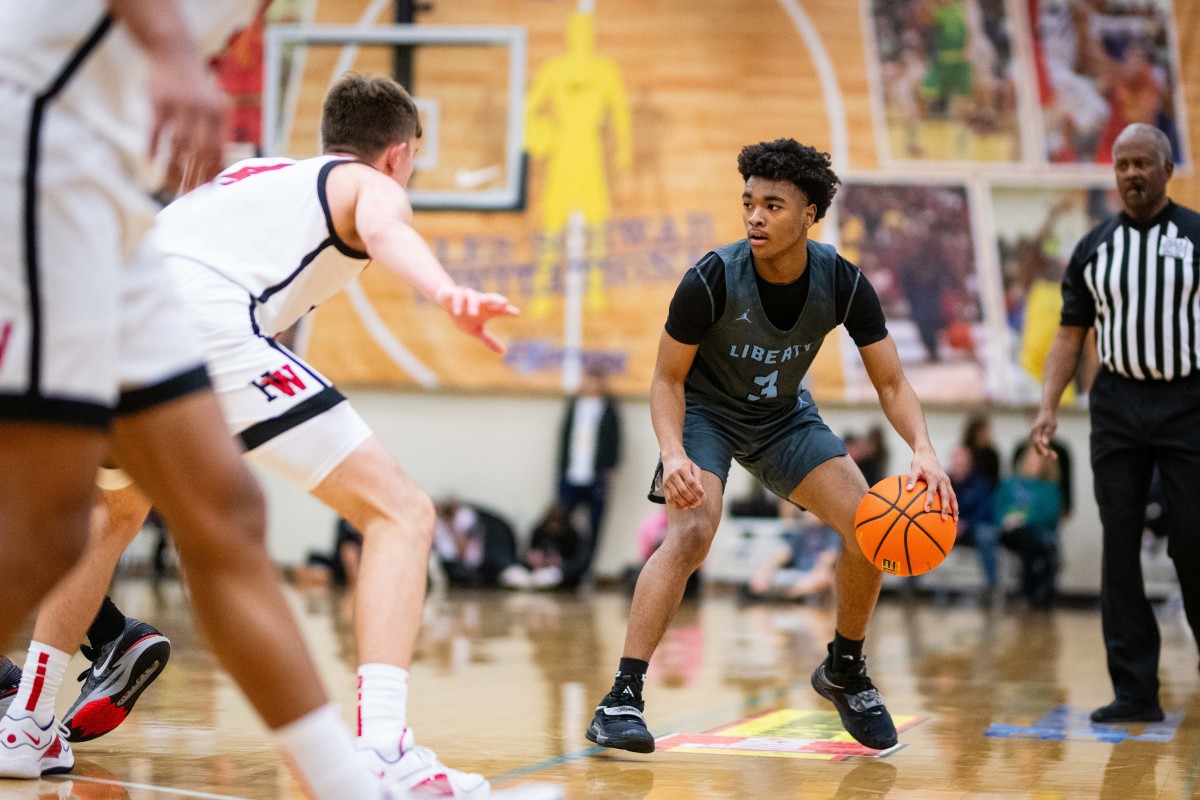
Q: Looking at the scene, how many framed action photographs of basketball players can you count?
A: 4